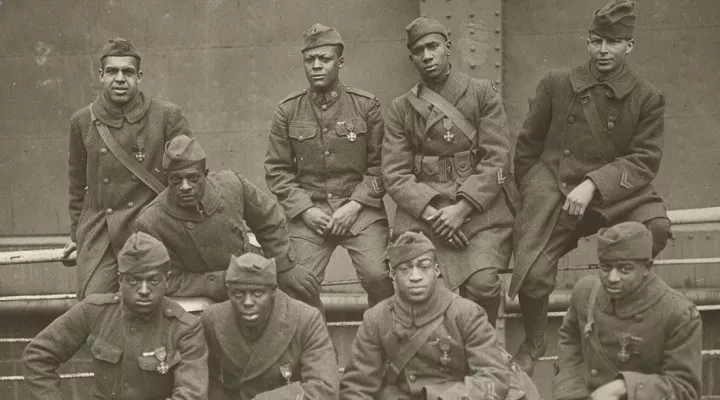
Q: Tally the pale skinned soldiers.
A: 1